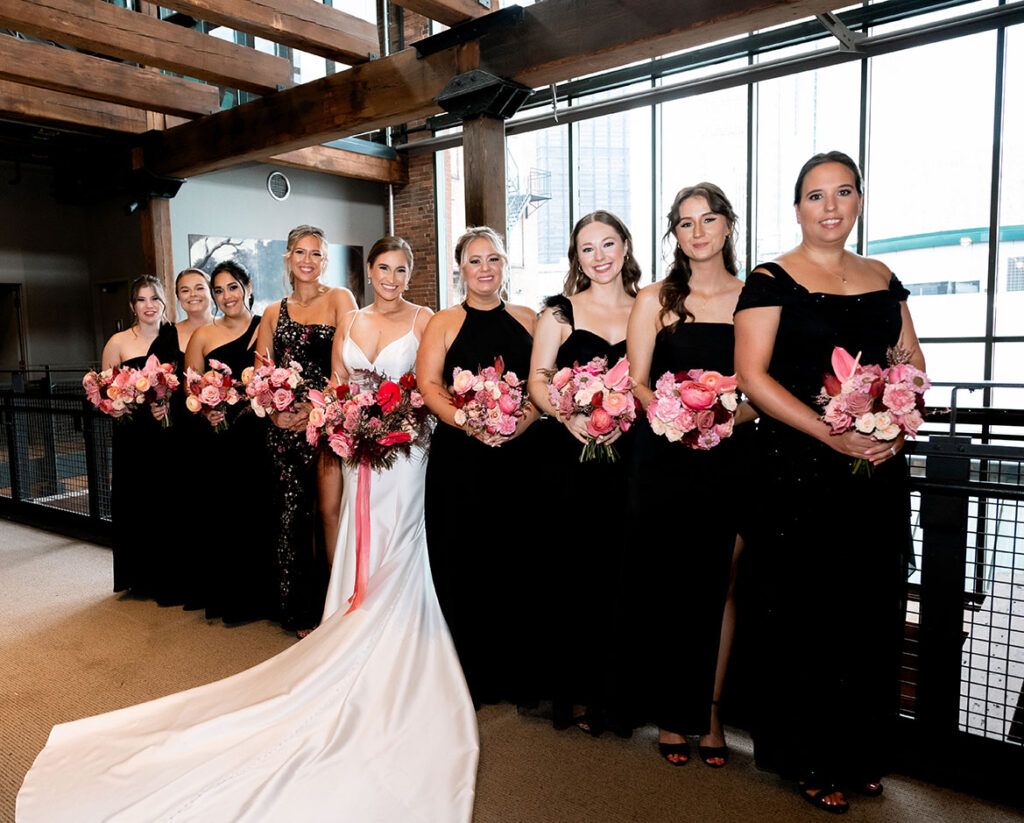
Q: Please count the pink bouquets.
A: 9